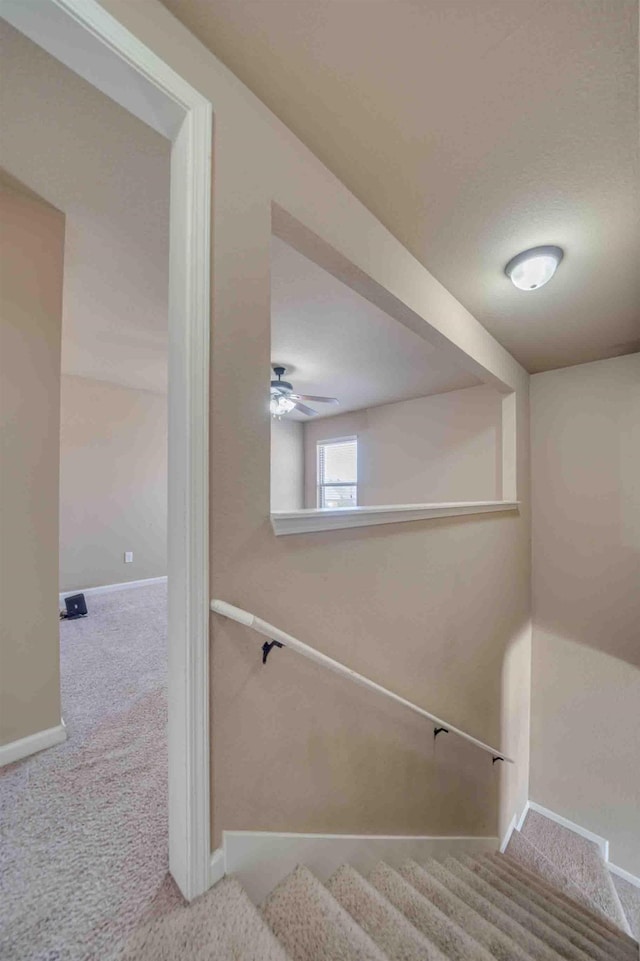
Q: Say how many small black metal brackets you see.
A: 3